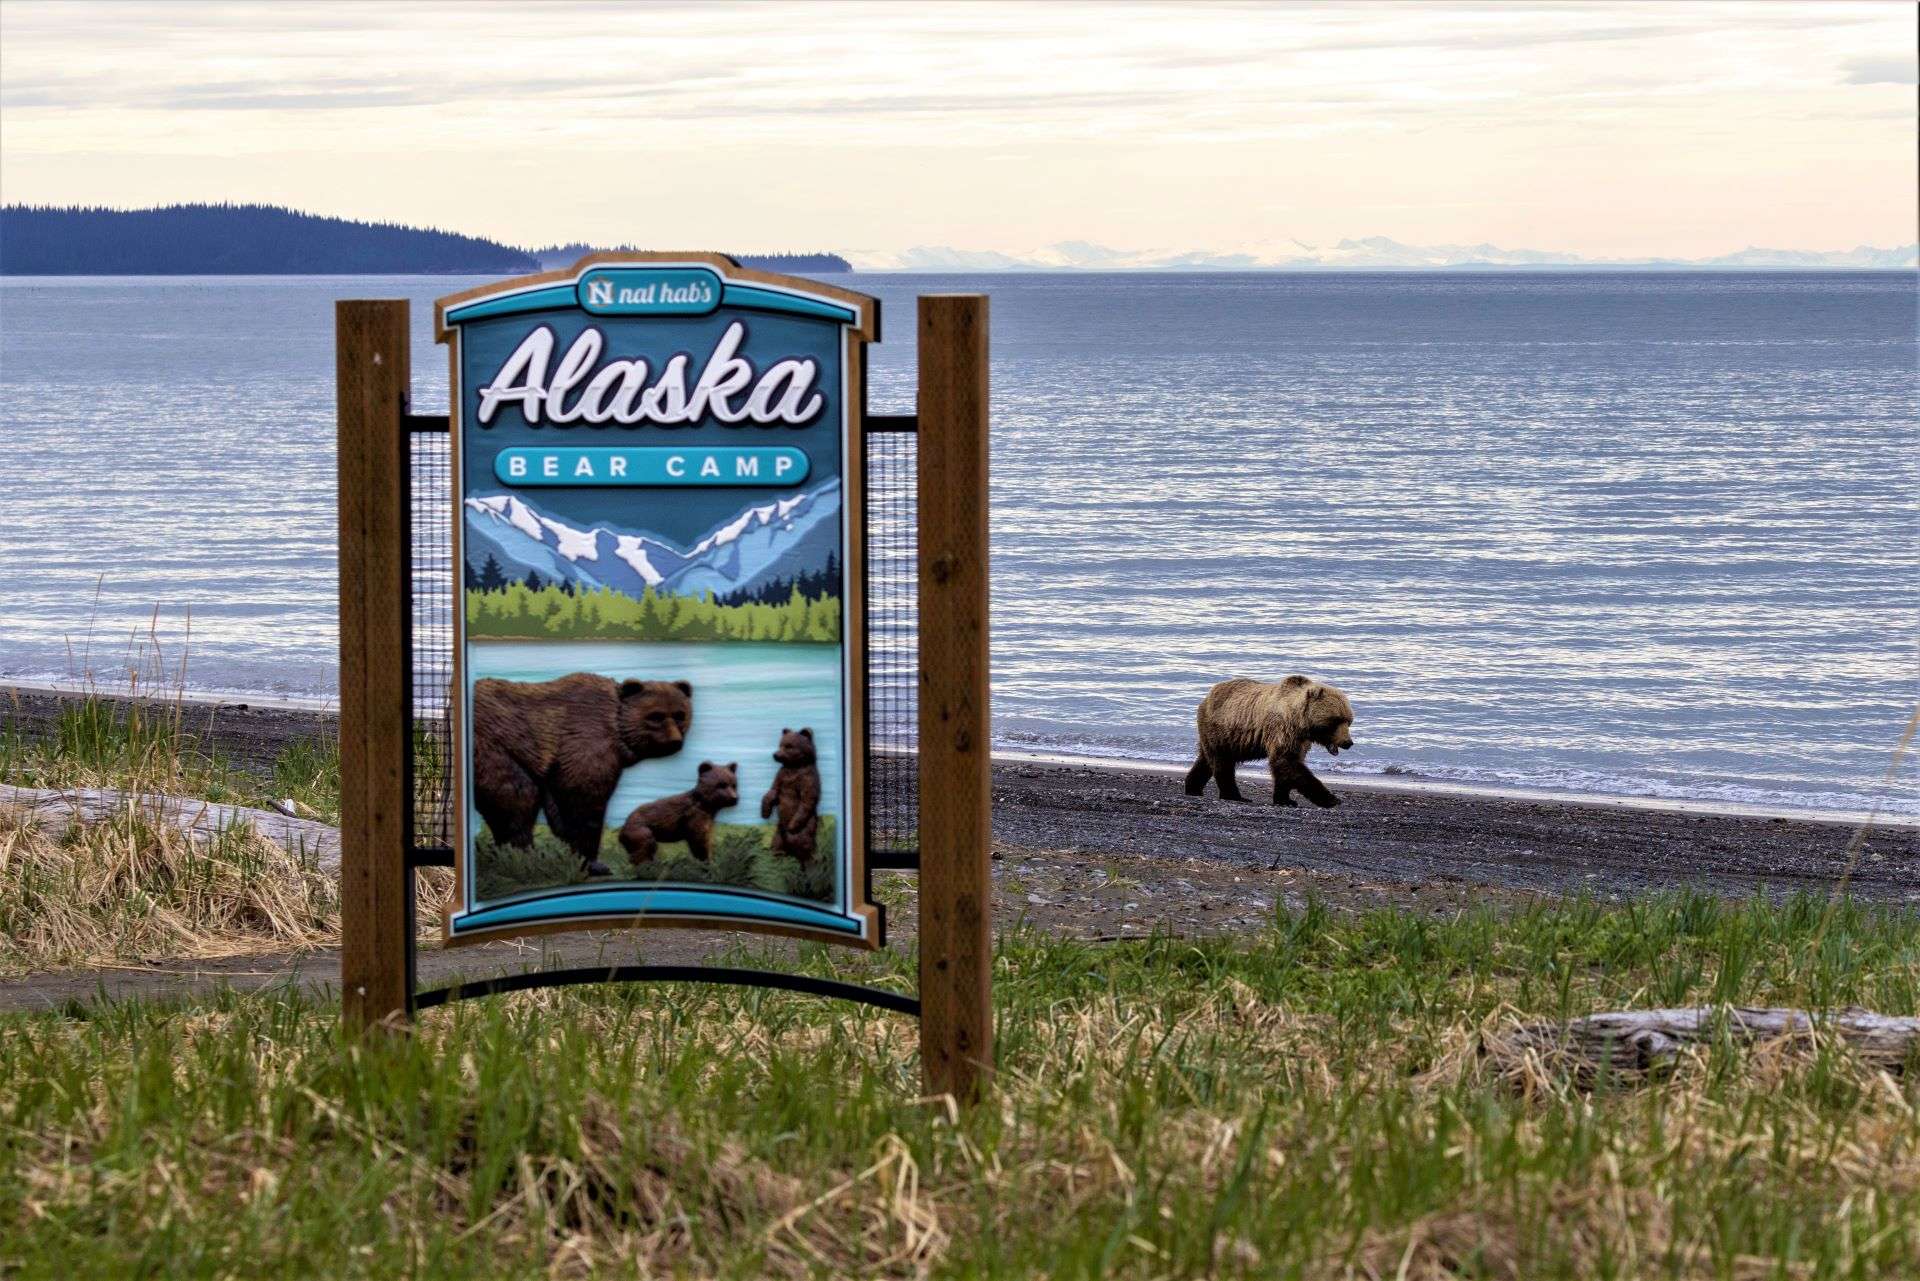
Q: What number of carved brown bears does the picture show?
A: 3